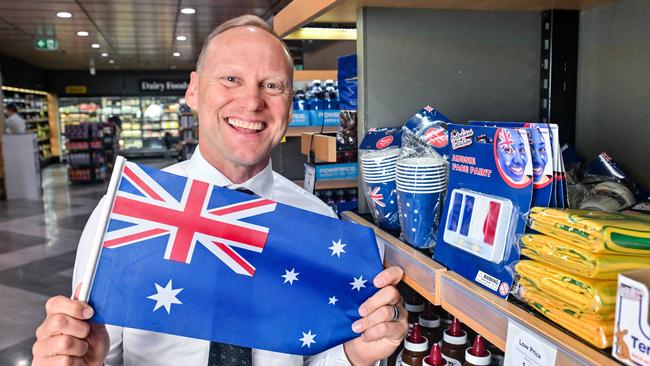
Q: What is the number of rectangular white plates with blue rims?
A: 0